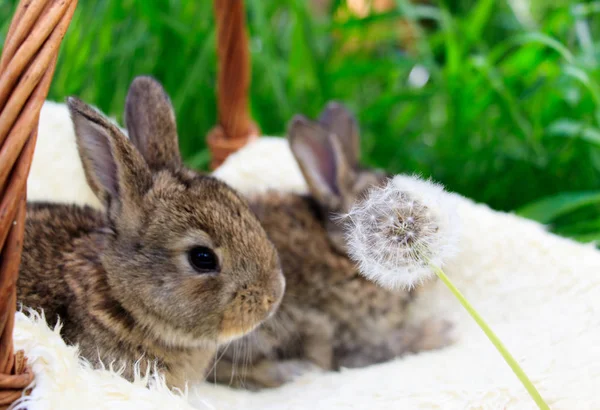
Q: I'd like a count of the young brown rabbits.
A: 2